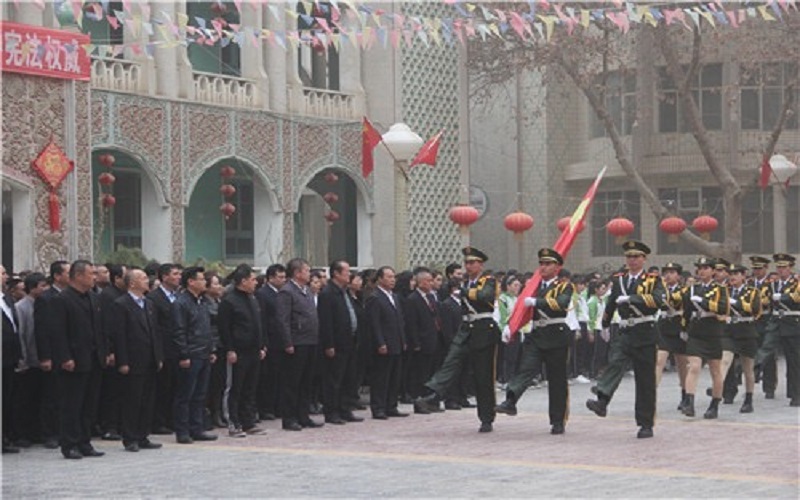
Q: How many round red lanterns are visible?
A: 15